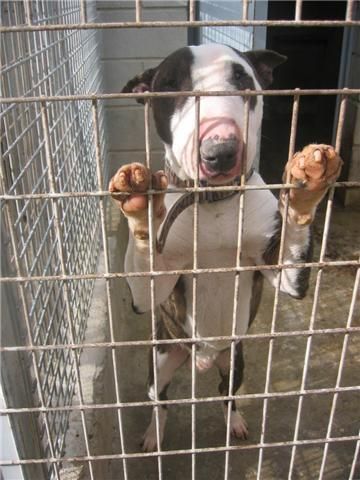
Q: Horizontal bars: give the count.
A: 7